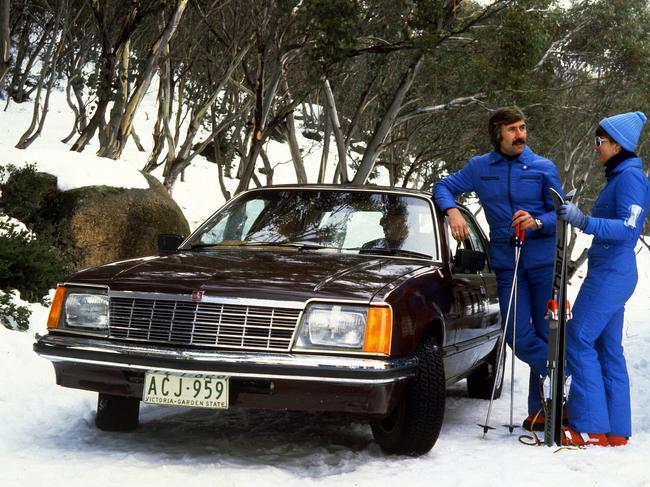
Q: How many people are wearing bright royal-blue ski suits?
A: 2